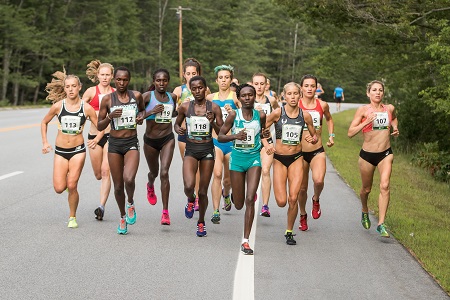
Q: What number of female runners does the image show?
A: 12